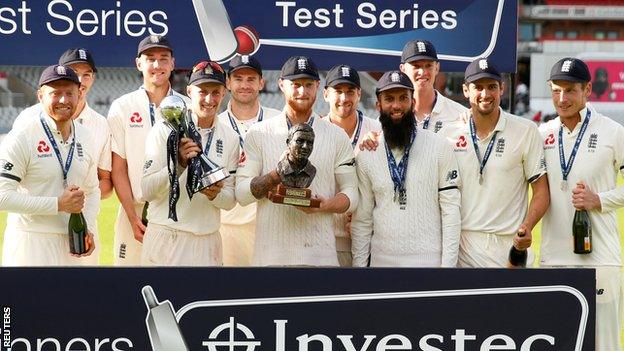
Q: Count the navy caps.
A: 11